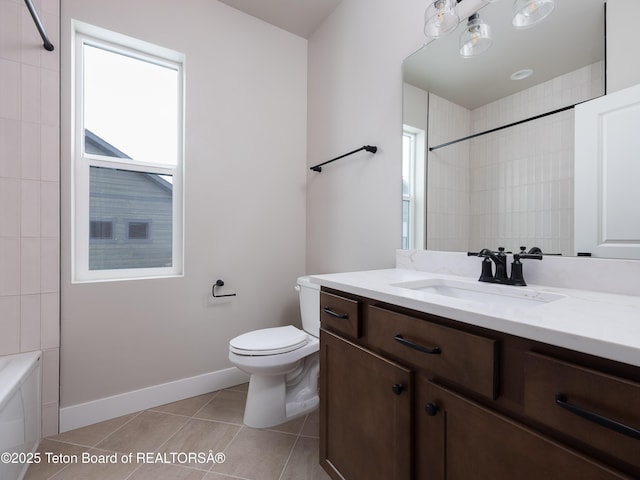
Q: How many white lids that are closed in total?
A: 1